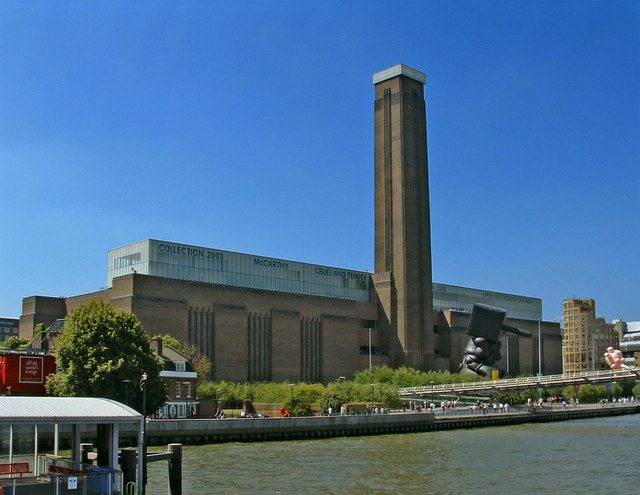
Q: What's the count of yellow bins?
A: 1